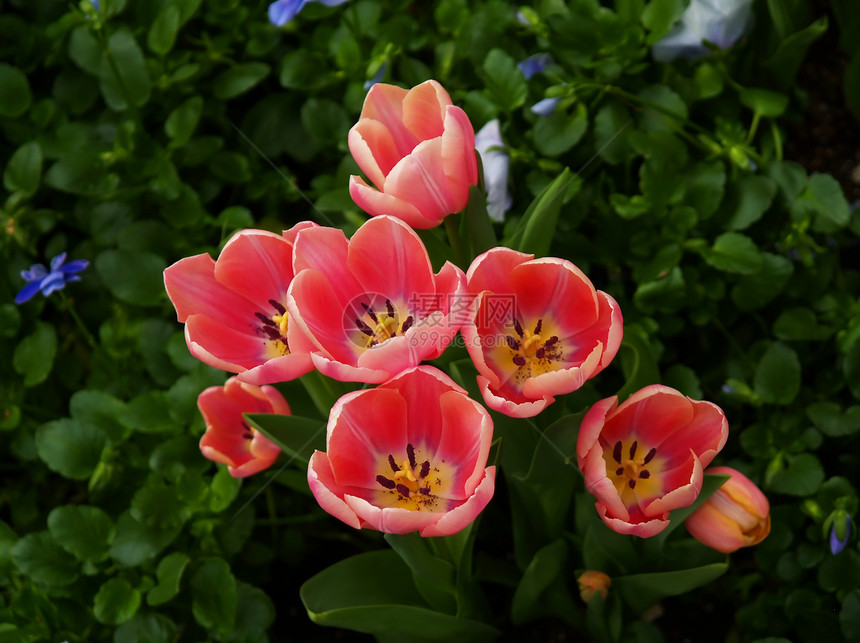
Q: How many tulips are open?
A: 7